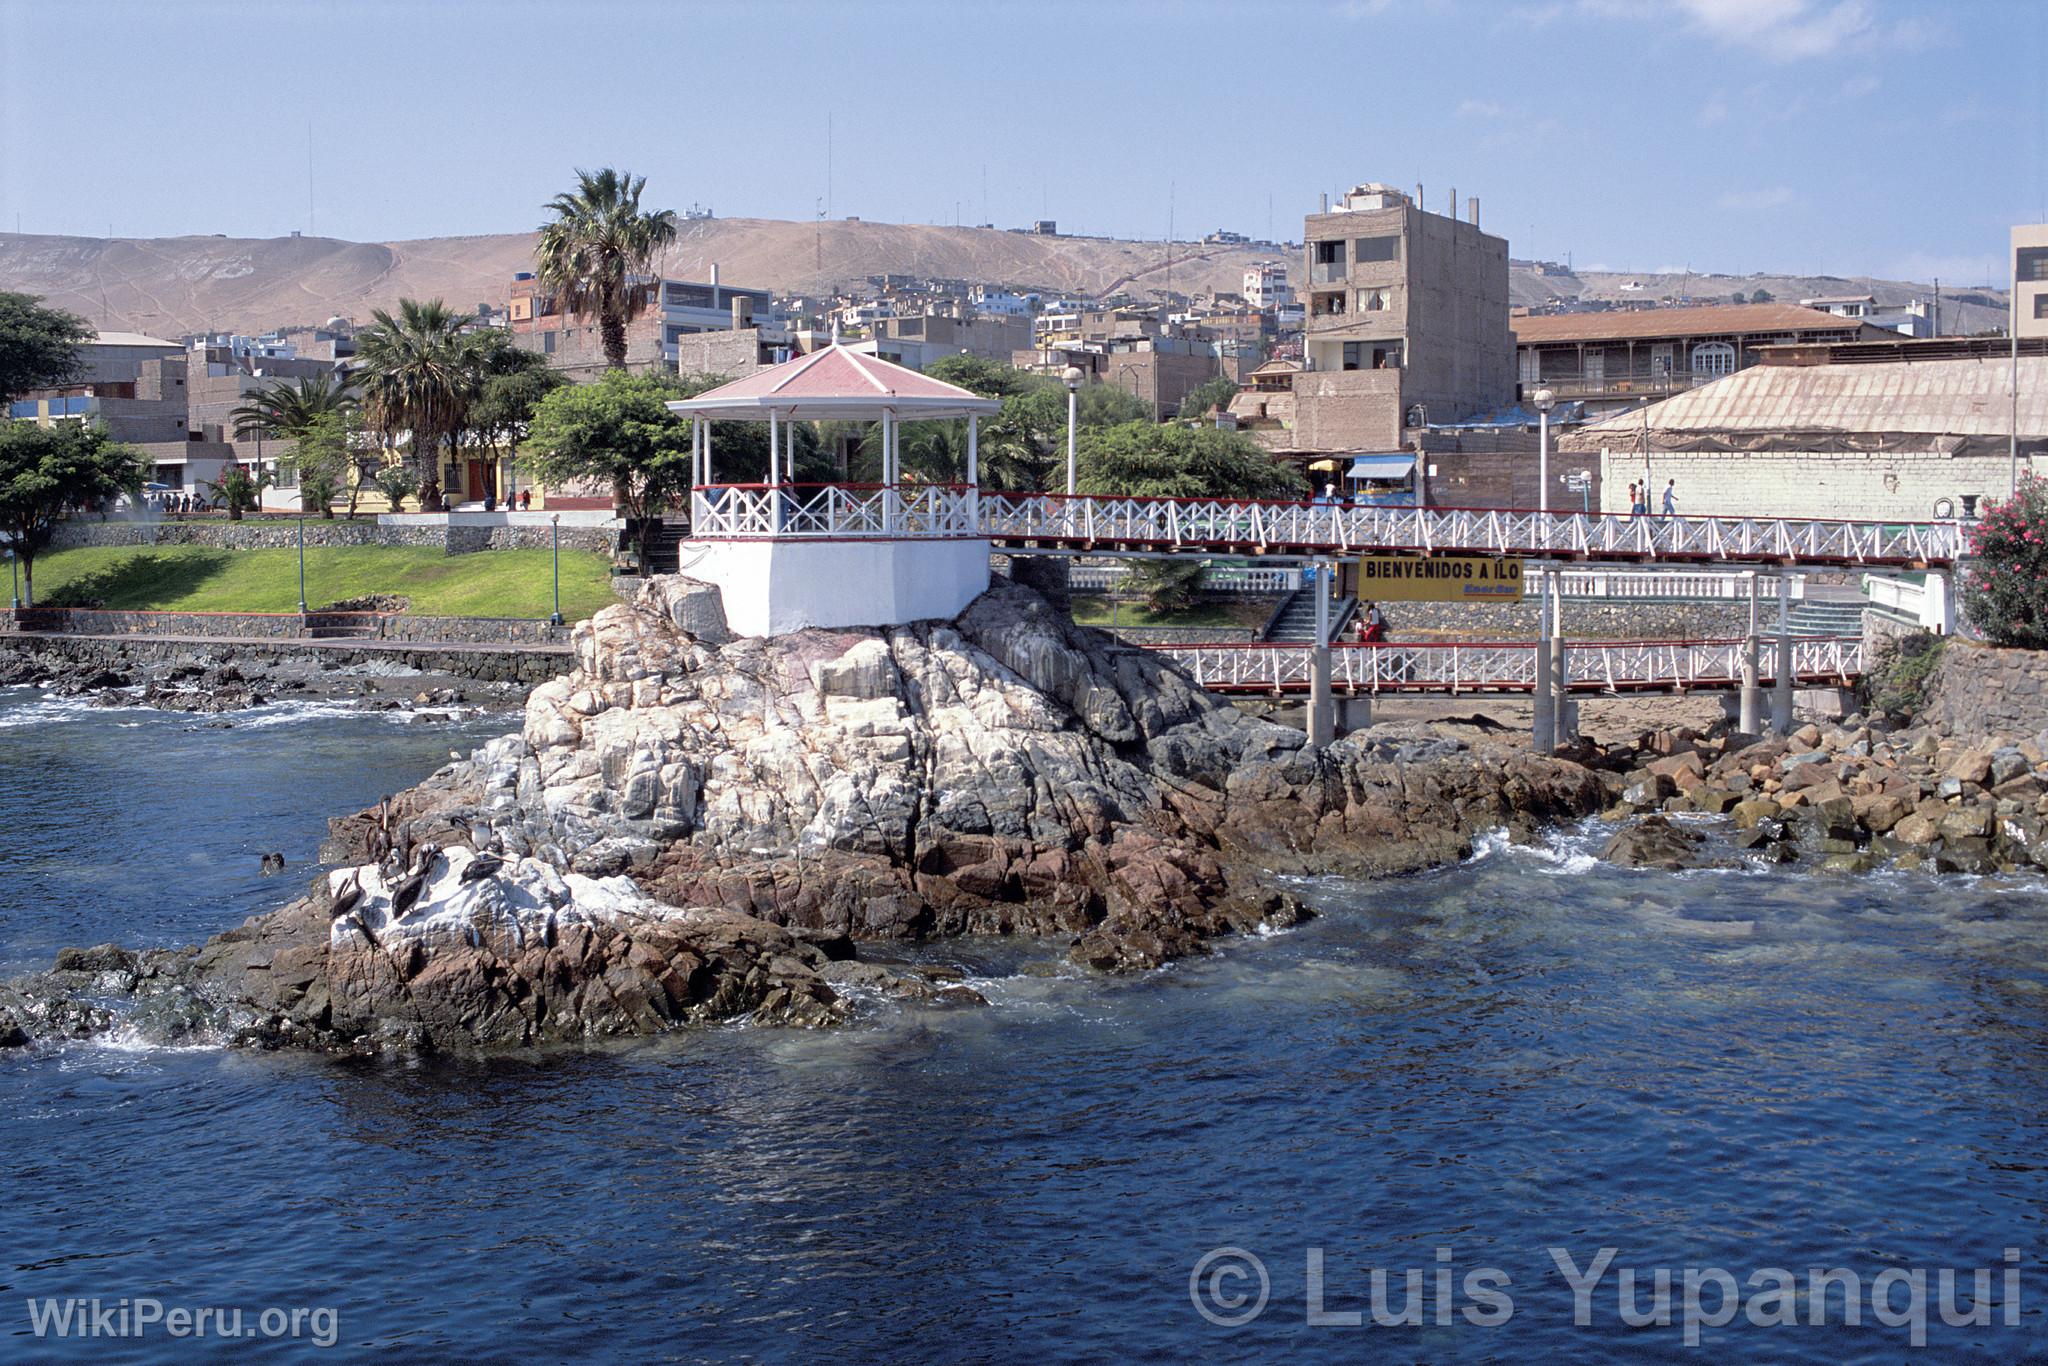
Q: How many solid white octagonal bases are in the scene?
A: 1